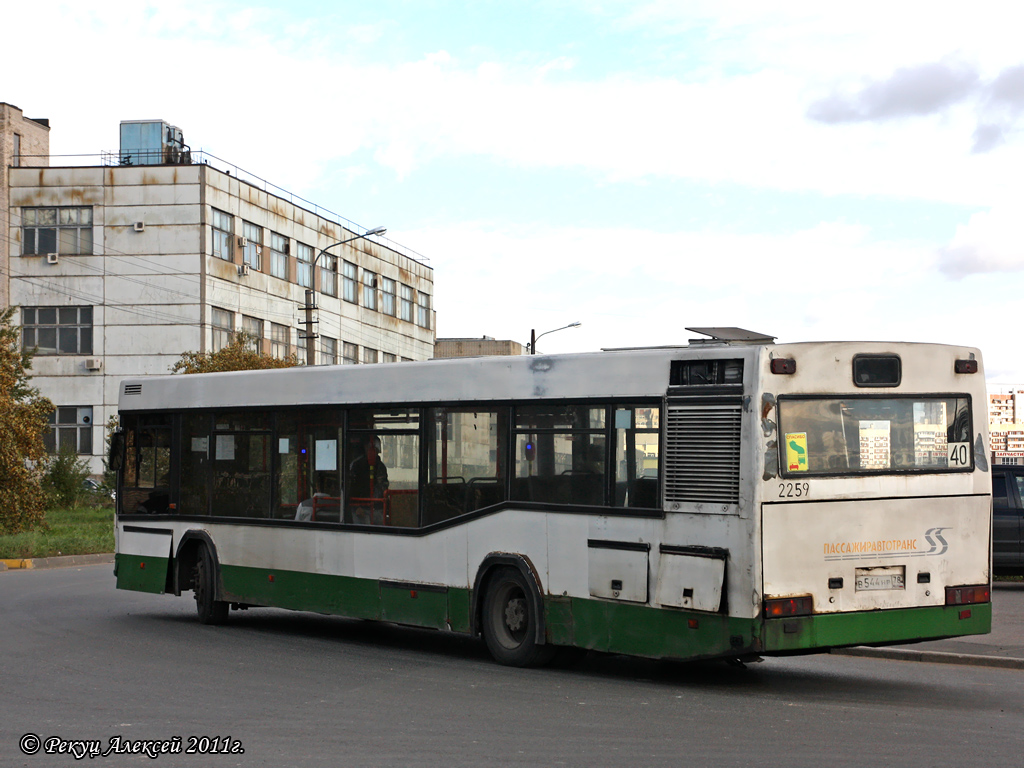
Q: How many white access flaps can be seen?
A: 2